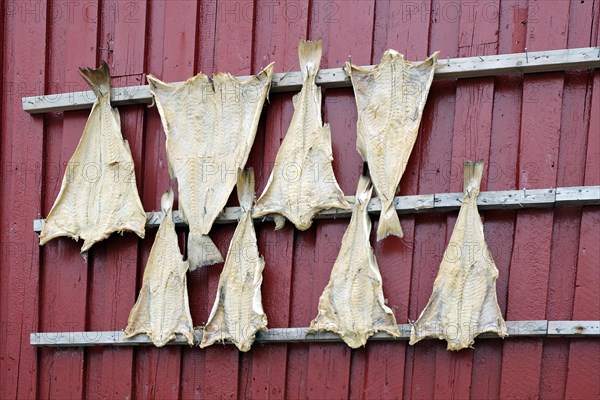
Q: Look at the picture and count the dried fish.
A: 8